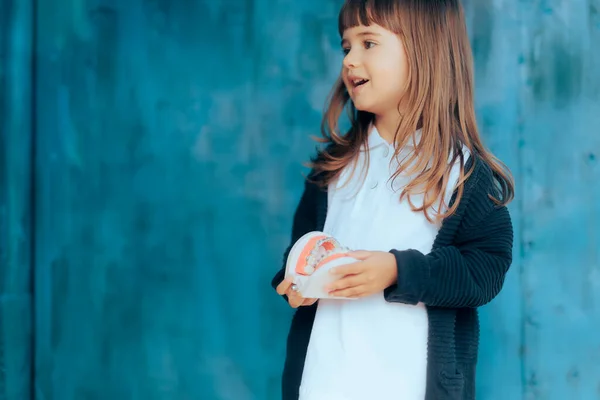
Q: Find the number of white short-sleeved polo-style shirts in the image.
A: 1